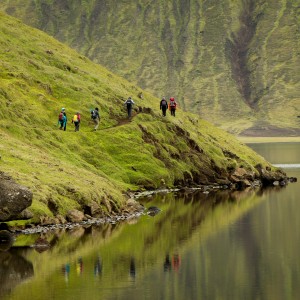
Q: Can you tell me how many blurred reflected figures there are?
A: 6